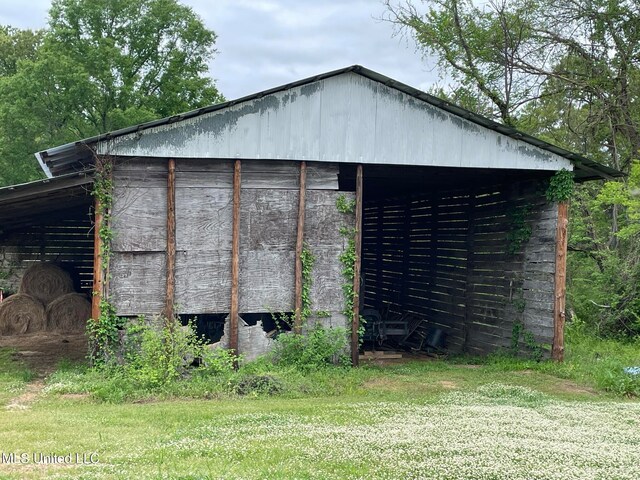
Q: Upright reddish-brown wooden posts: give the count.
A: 6